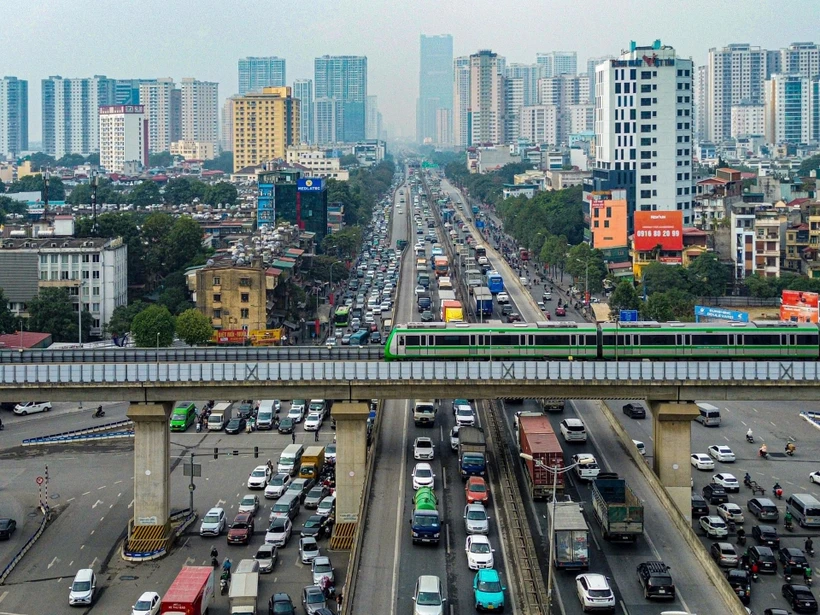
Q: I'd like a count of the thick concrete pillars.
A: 3